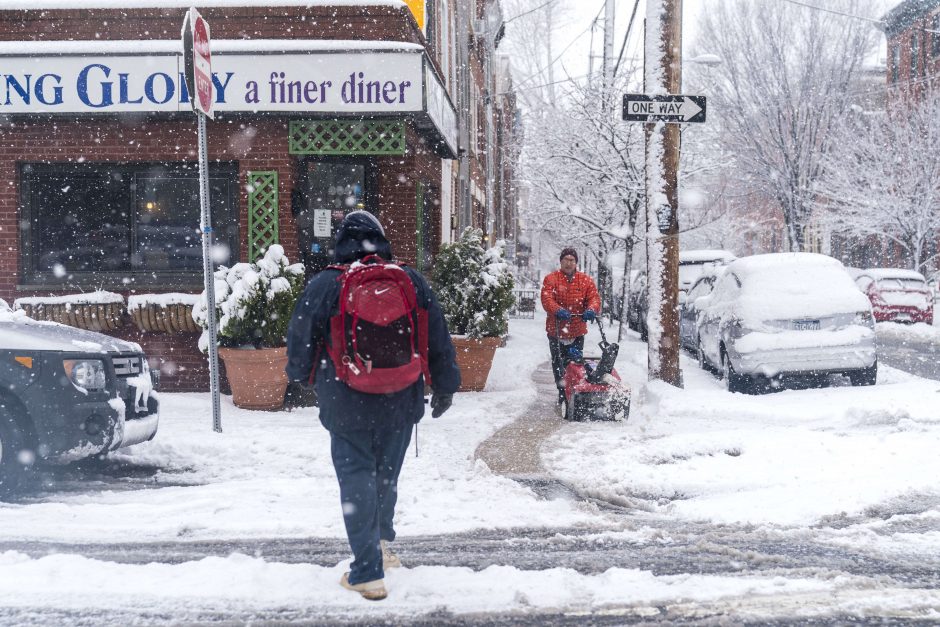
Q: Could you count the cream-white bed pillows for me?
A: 0